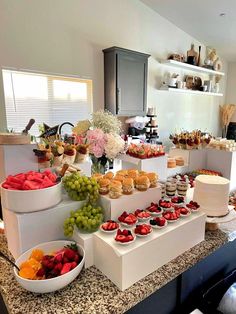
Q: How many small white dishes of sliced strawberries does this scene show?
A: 12